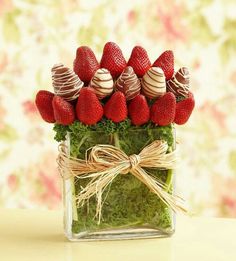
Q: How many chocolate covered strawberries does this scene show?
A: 5